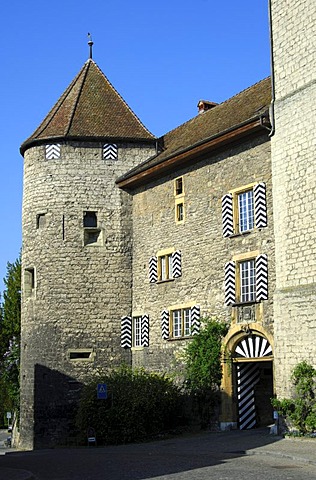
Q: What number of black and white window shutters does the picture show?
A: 12